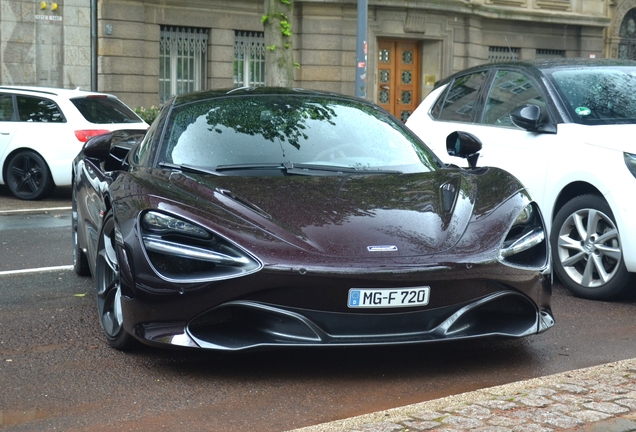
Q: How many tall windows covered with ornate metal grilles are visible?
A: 2